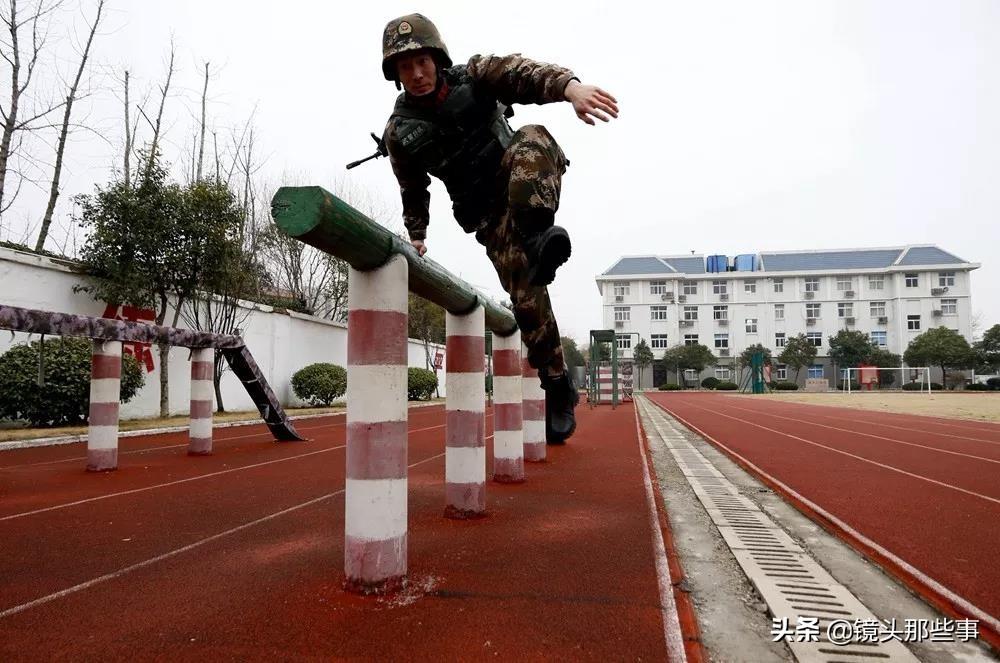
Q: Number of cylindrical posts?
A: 6